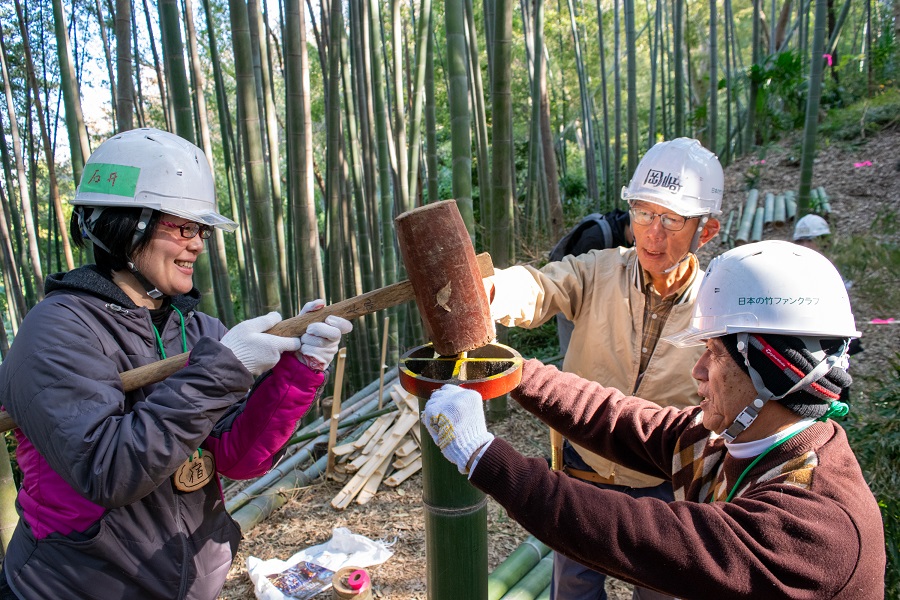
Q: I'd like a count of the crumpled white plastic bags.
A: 1